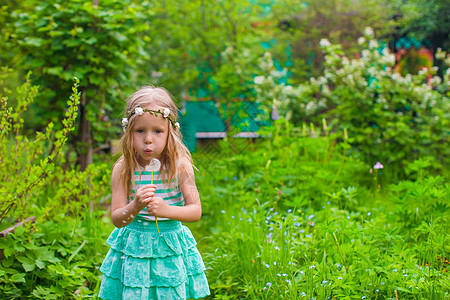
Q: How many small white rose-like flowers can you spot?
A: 4